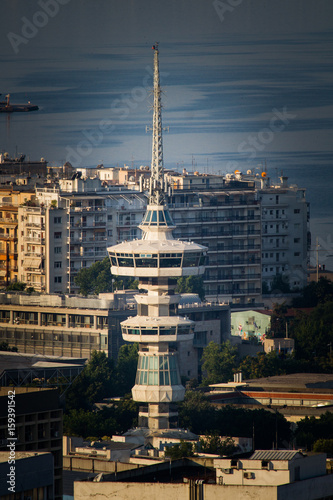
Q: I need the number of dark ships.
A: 1